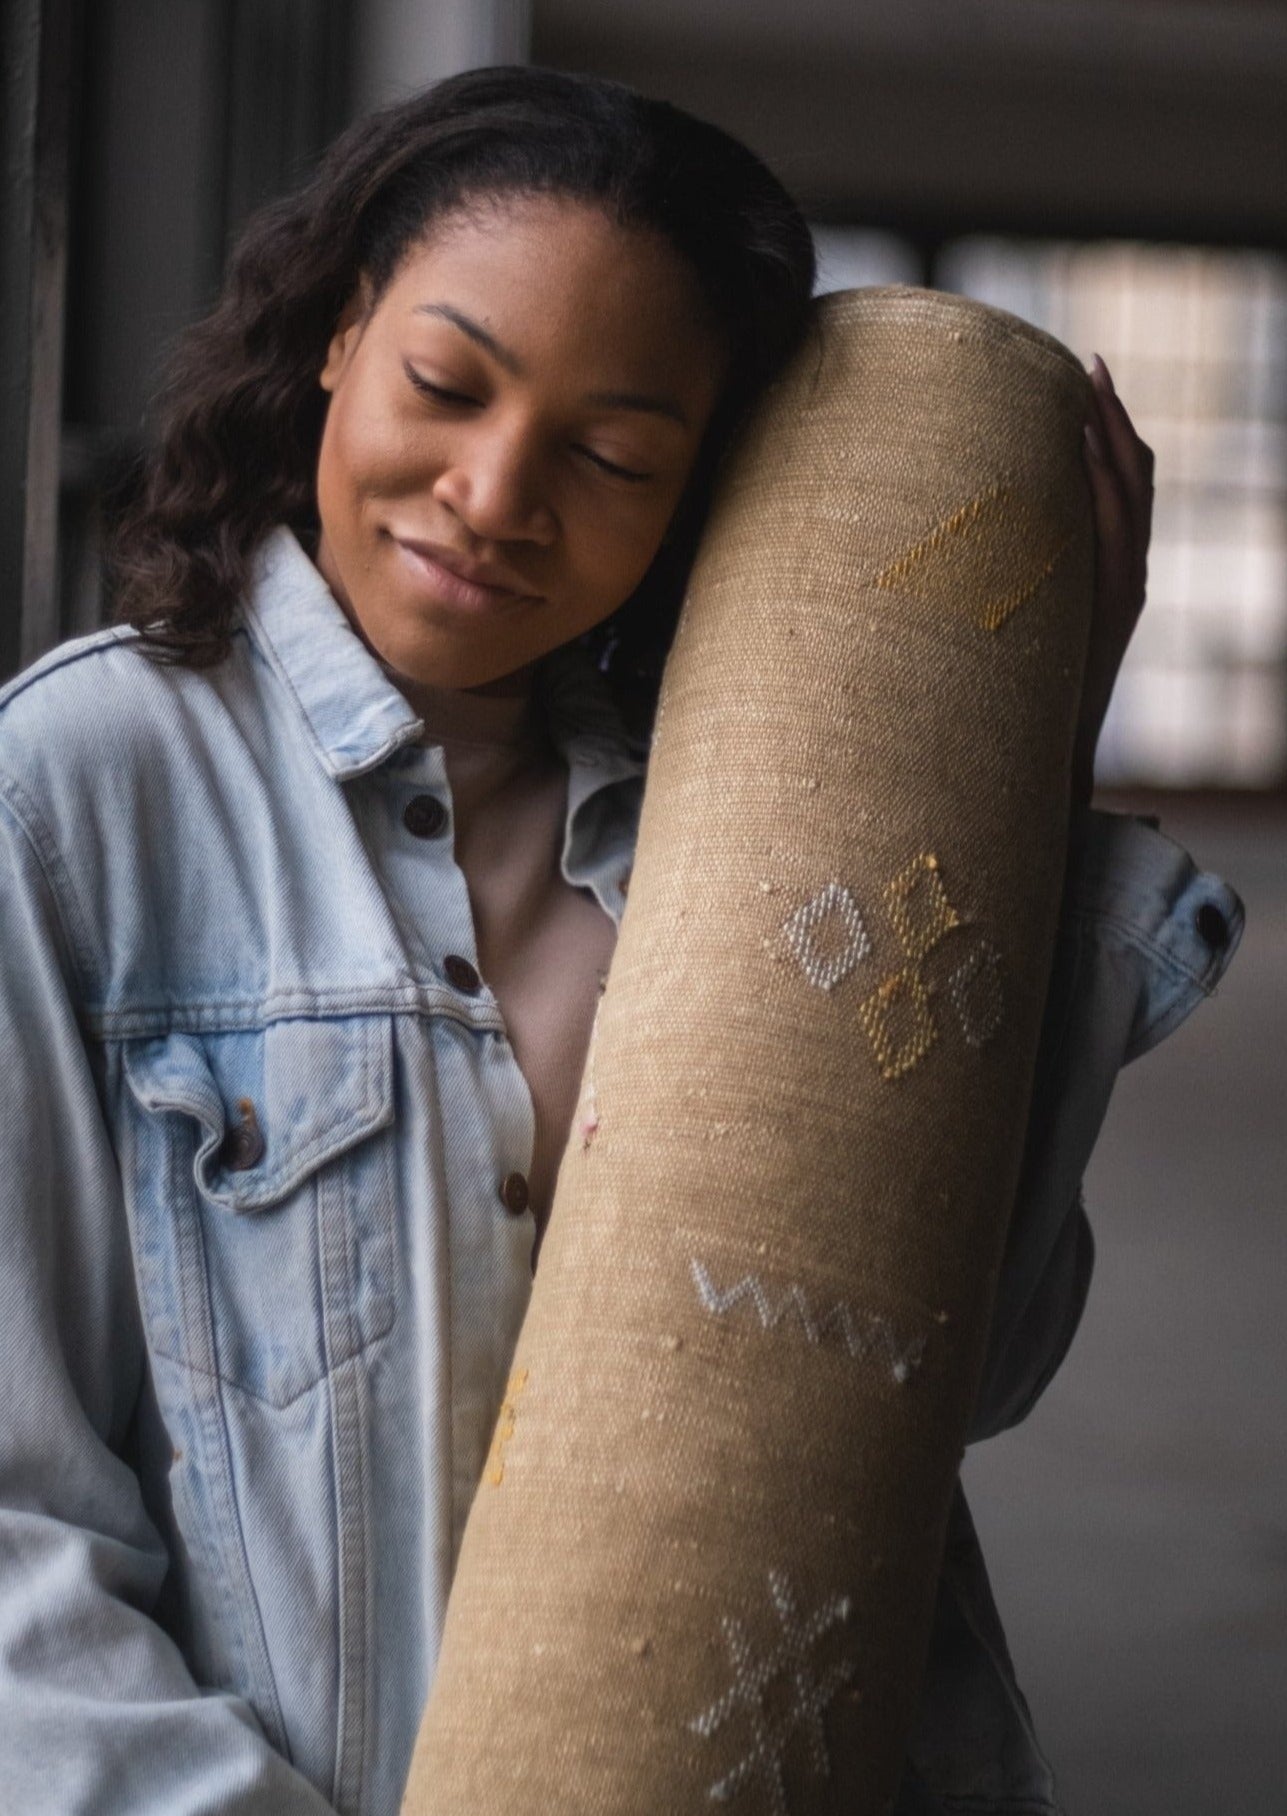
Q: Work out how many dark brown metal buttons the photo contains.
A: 5